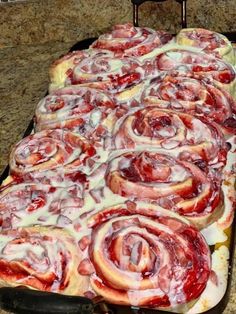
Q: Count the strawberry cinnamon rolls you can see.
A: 12